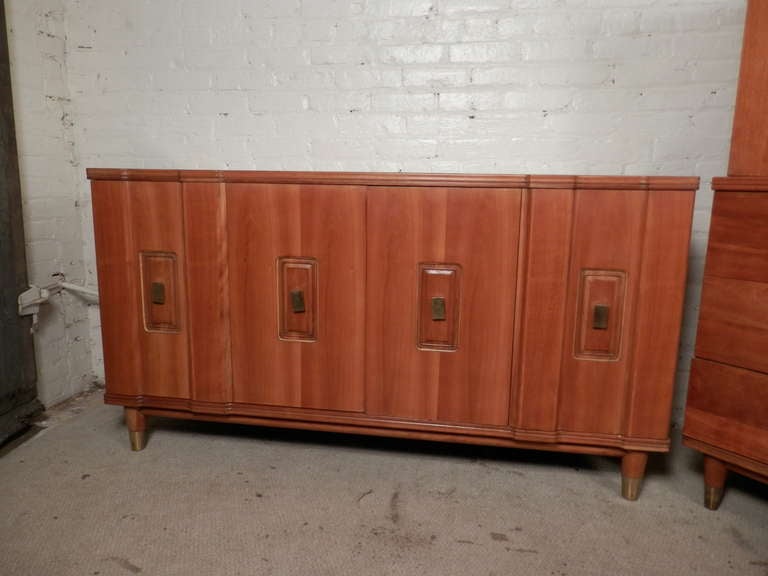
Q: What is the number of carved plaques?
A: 4